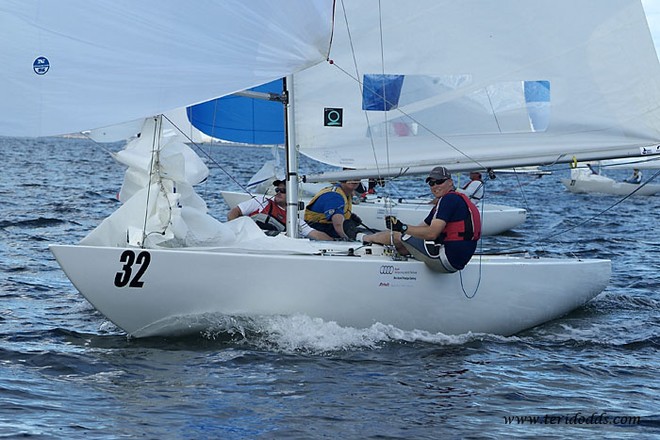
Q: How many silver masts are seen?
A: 1